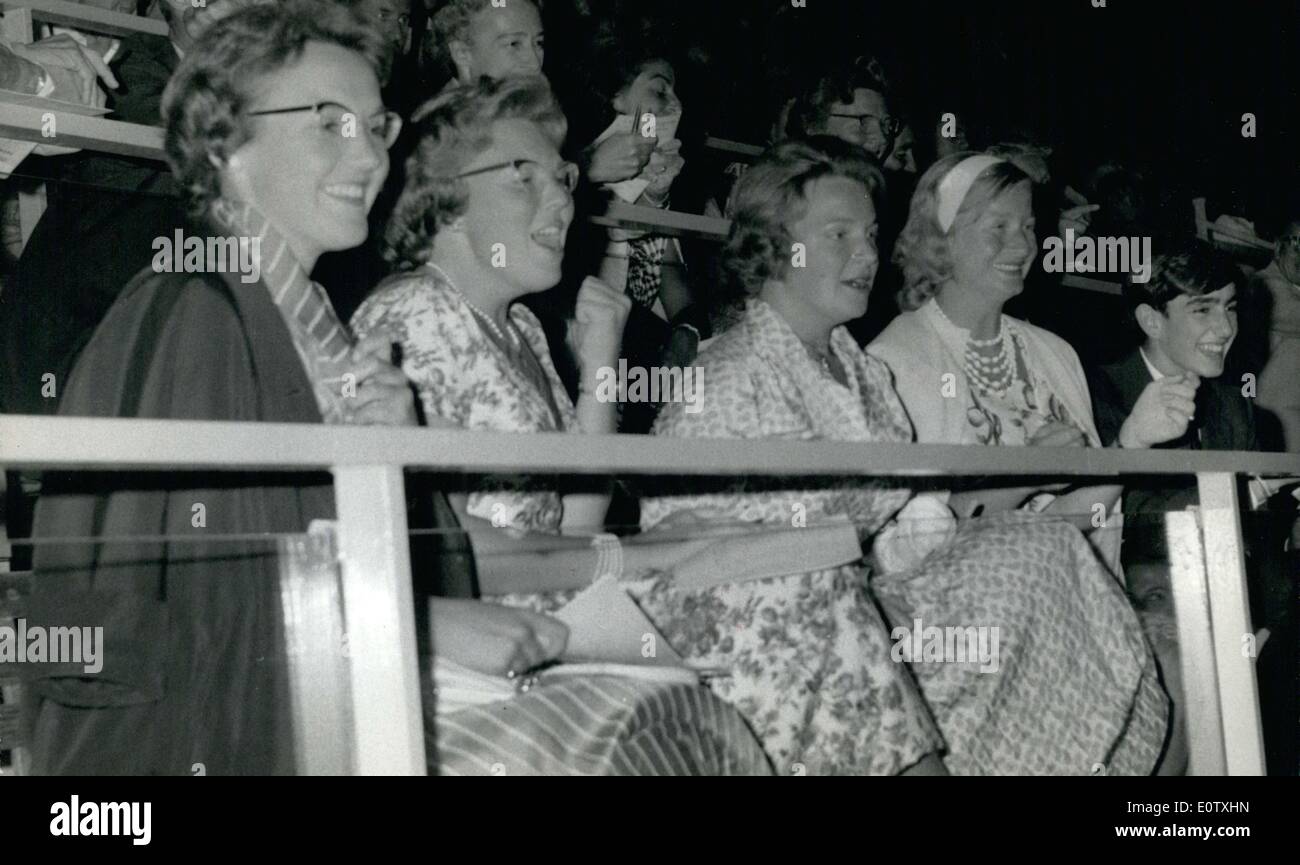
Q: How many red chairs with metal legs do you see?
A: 0